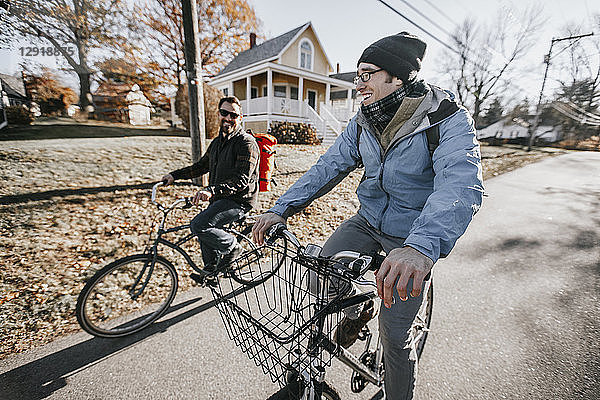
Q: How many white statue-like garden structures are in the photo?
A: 1